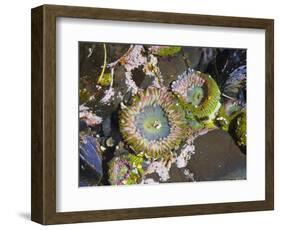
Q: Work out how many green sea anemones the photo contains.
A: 3